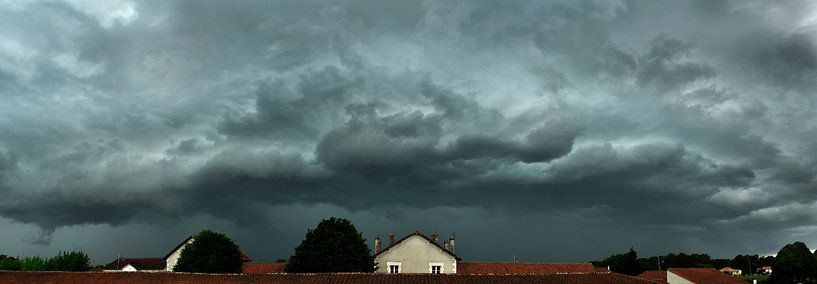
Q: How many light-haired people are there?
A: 0